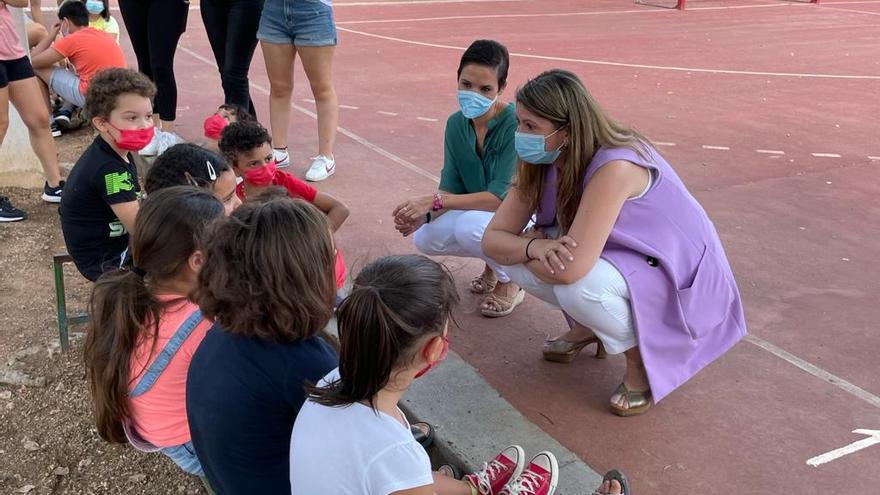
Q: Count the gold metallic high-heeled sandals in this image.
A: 2